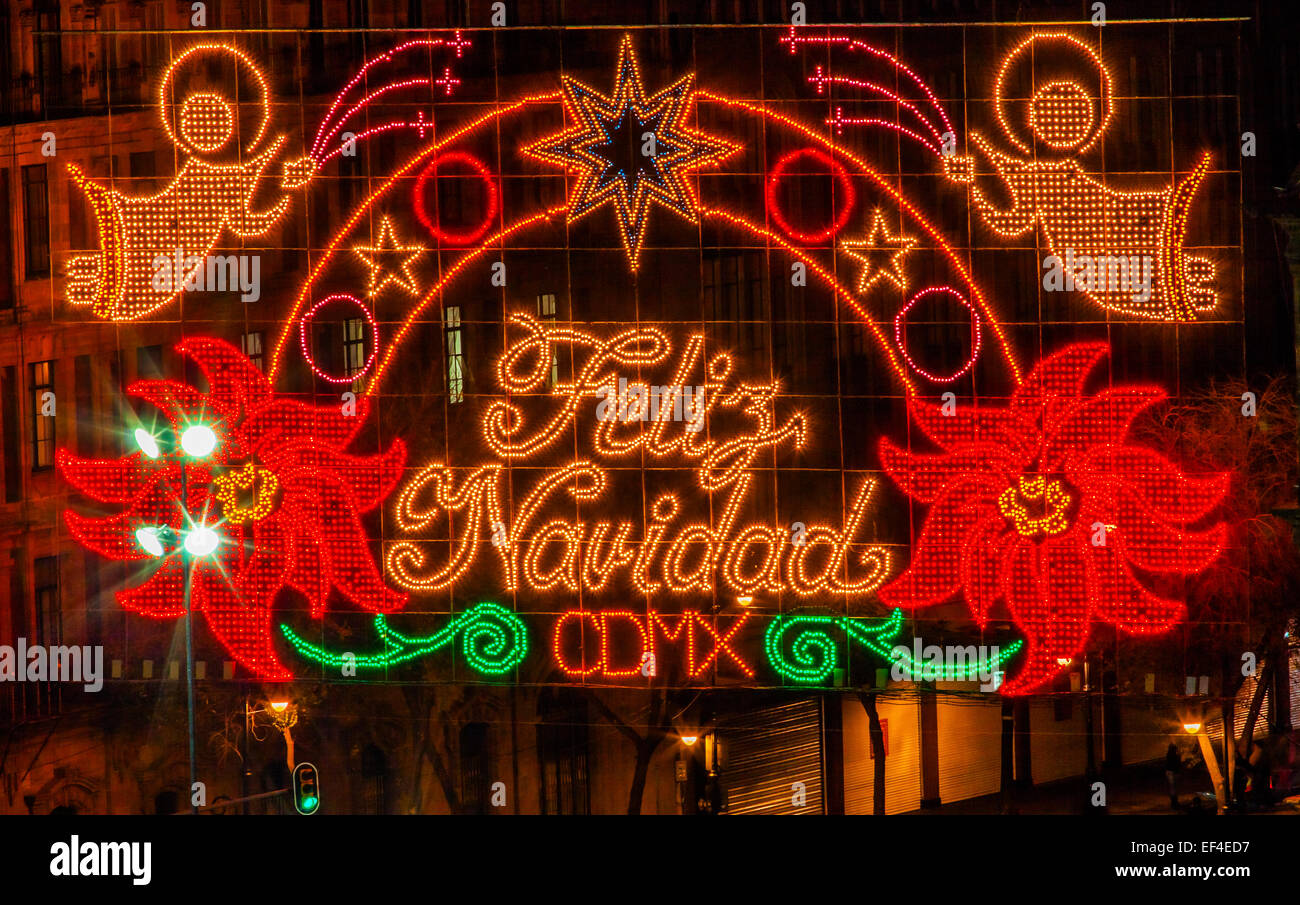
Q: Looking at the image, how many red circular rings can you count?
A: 2